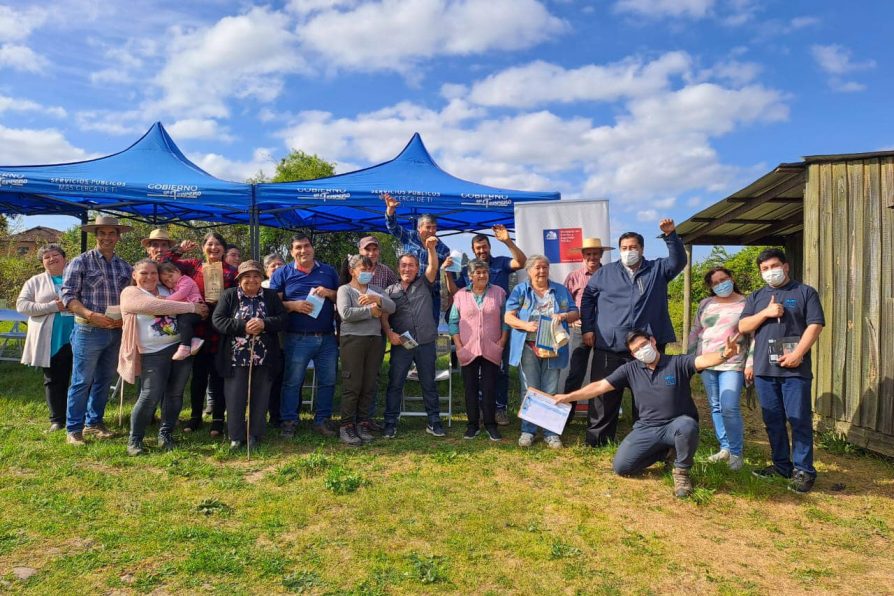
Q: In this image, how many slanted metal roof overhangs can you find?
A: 1